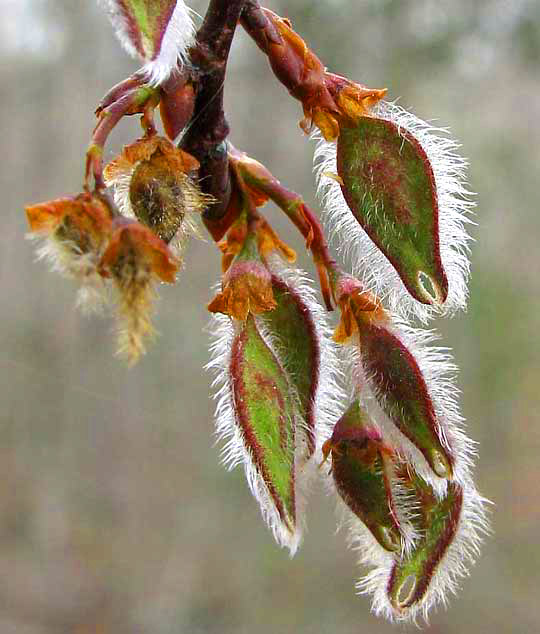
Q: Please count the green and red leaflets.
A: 7